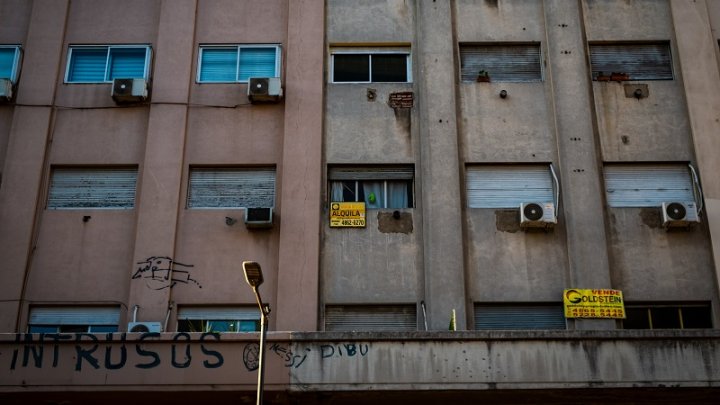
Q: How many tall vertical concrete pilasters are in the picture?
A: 6